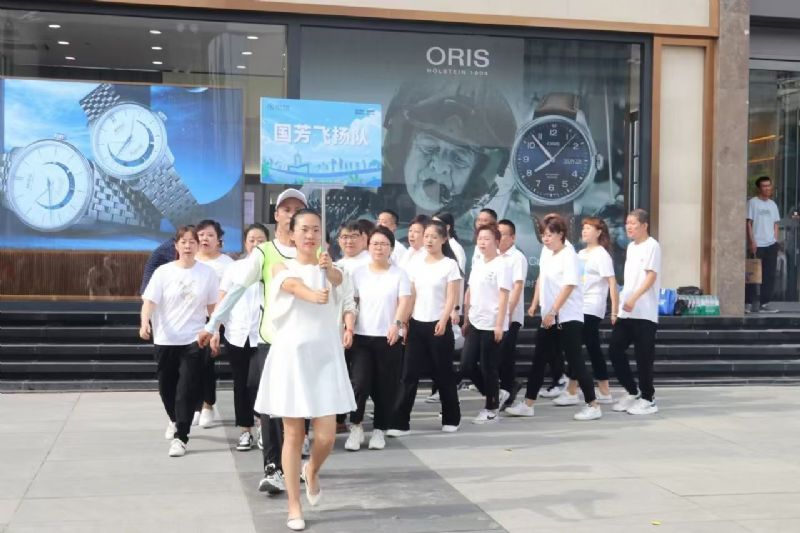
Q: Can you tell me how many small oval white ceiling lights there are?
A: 9